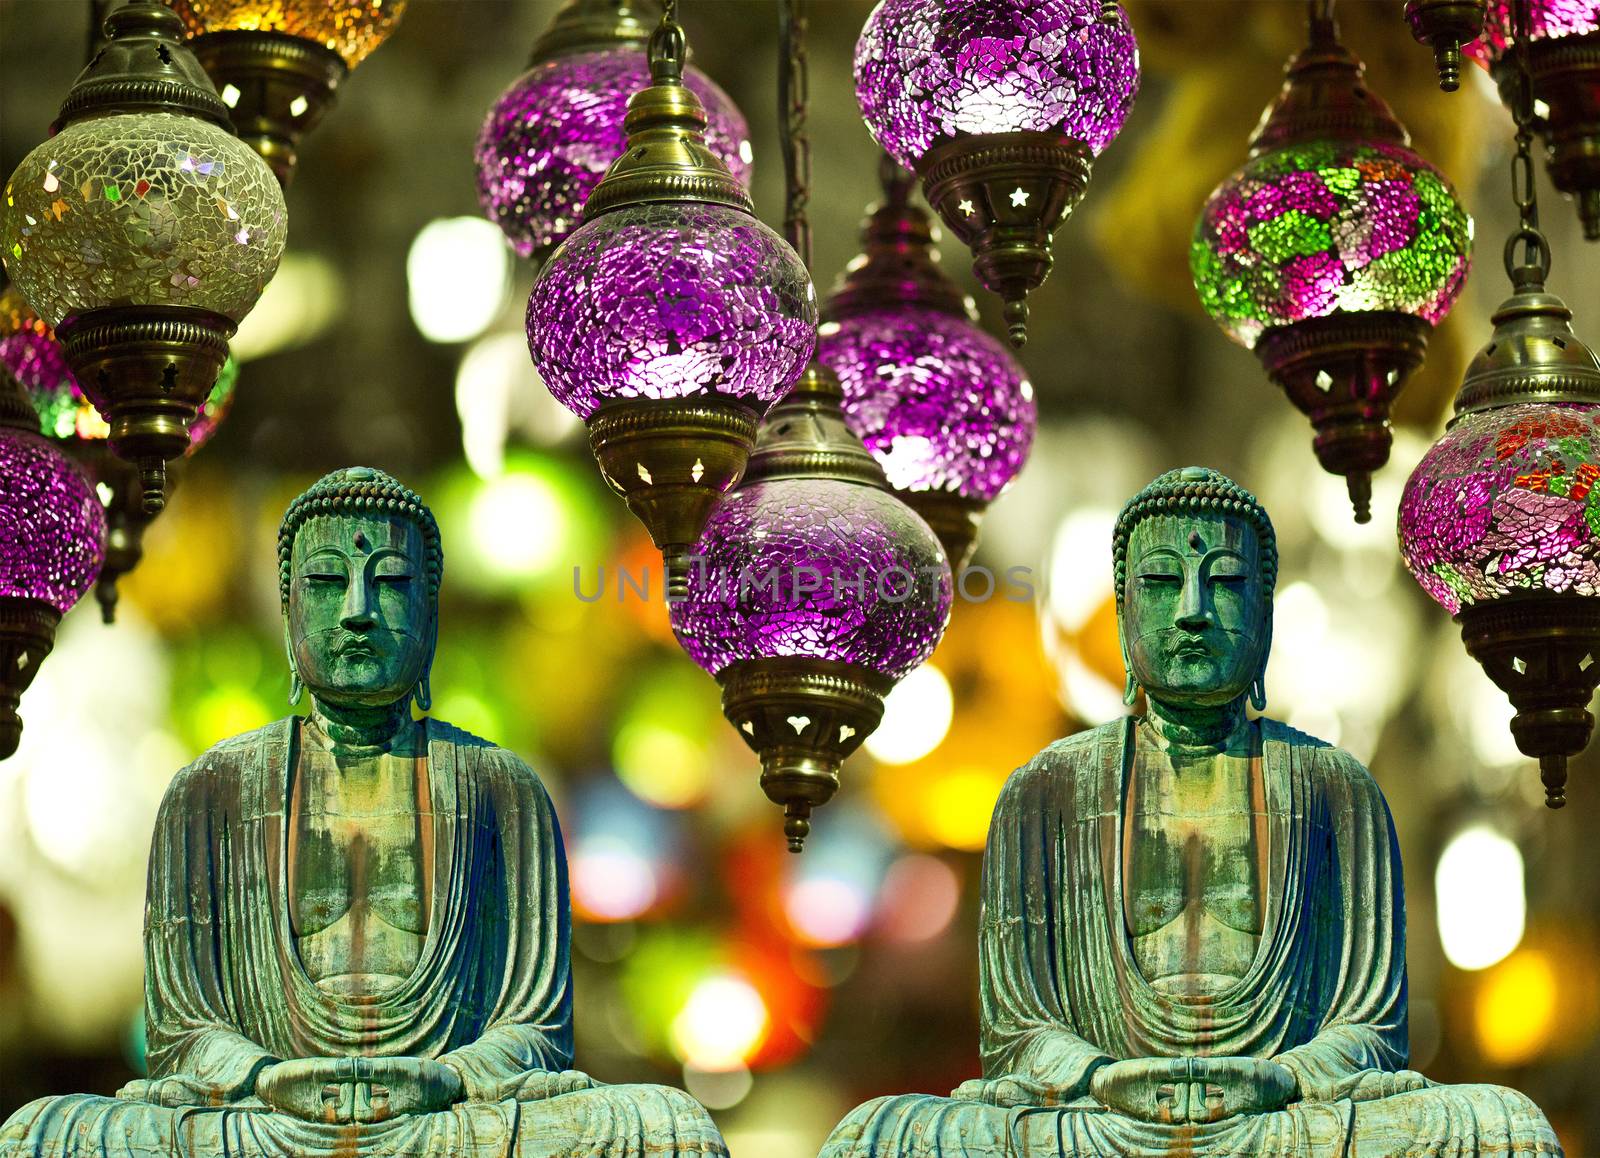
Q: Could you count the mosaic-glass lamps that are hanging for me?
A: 12